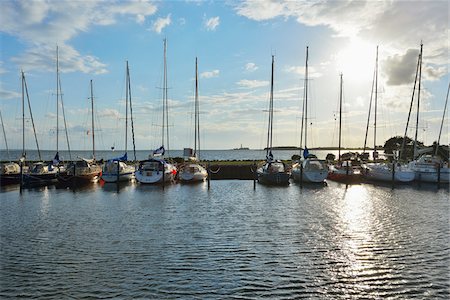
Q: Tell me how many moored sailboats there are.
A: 11